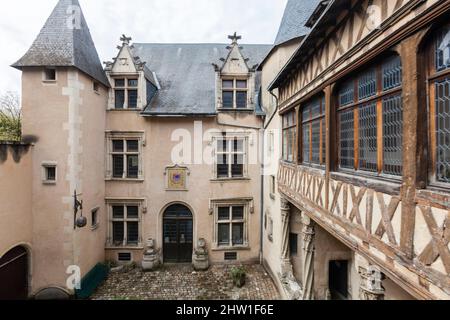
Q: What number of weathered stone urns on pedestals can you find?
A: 2